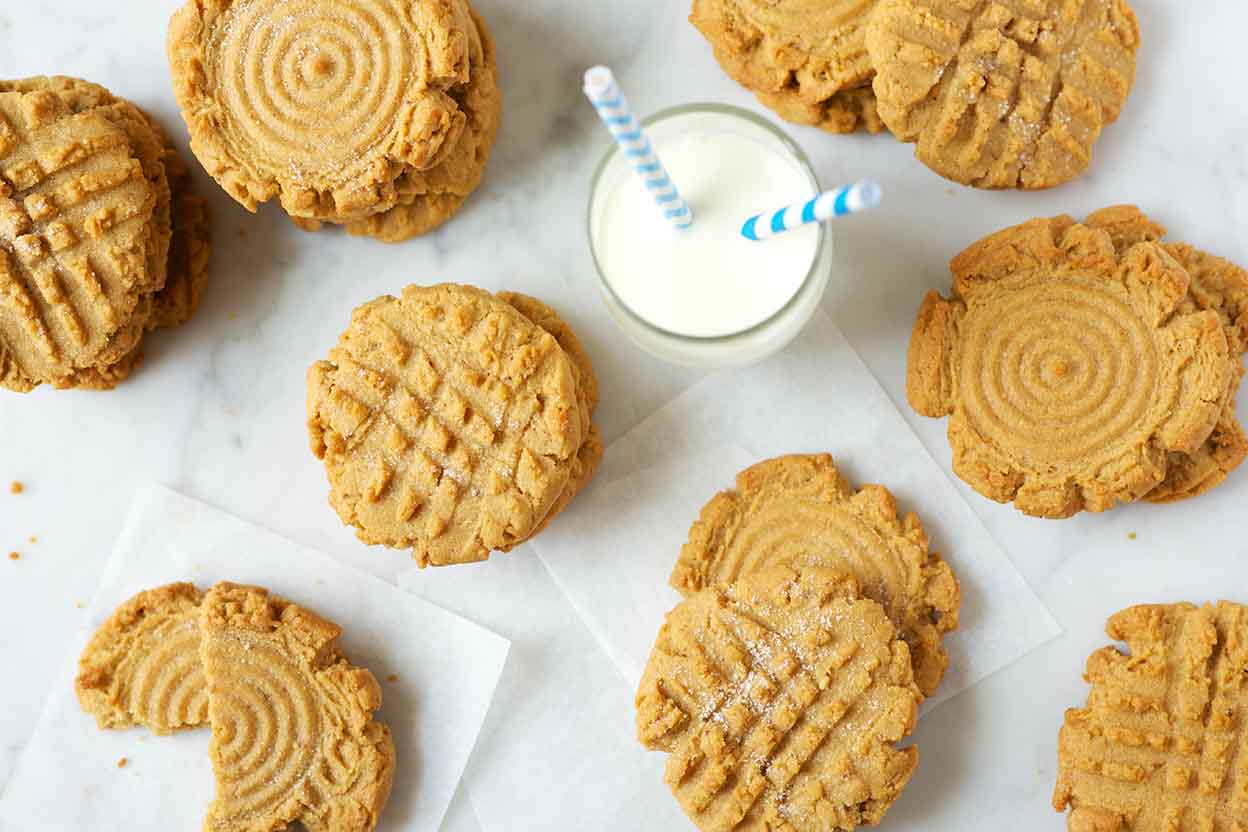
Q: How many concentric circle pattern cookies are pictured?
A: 5